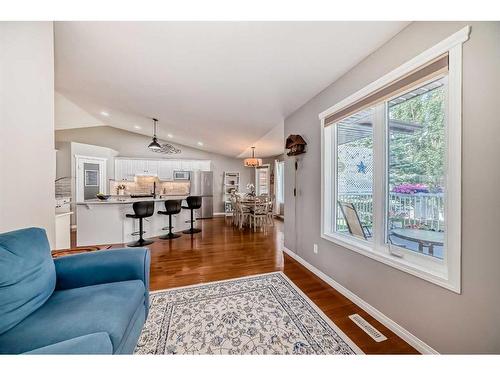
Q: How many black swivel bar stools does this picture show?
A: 3